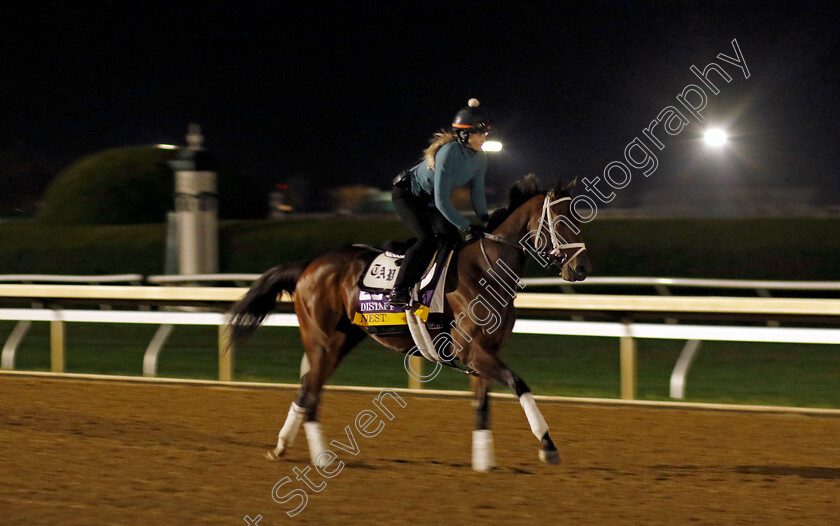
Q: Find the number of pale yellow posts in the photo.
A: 4